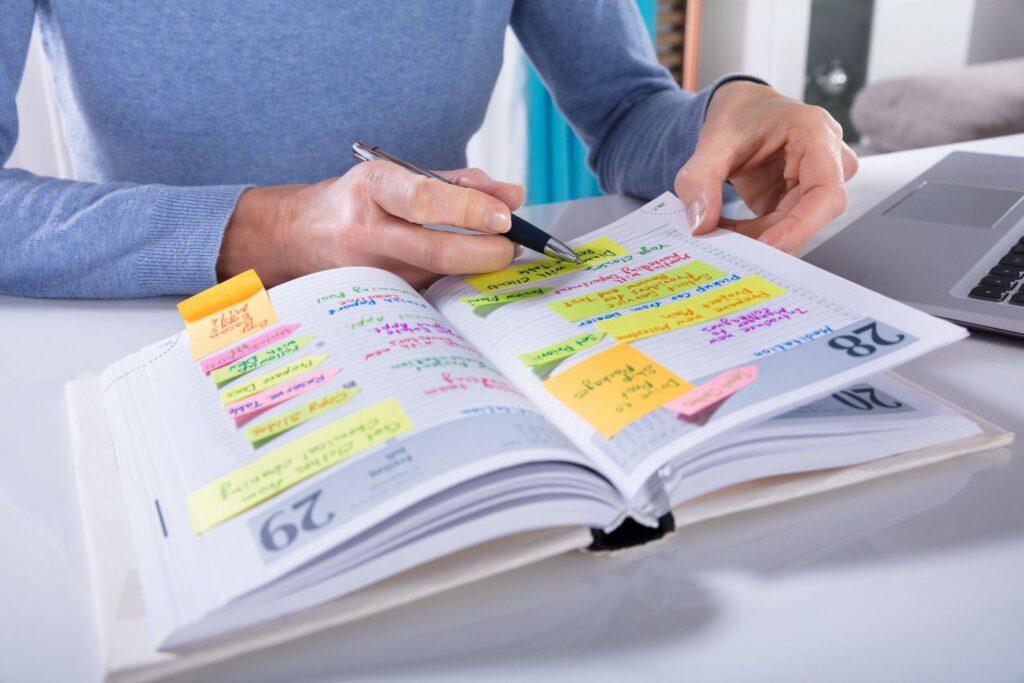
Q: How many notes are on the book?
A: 14